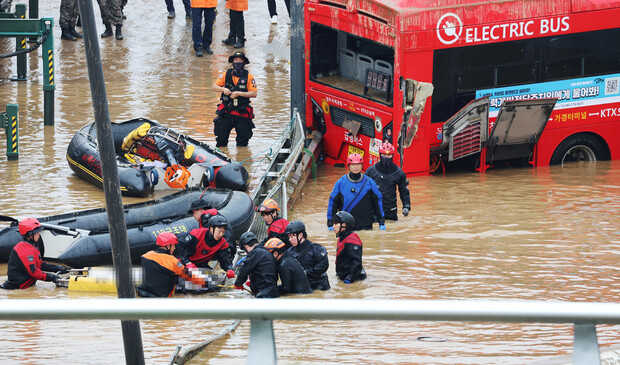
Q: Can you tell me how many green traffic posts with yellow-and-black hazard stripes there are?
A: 3